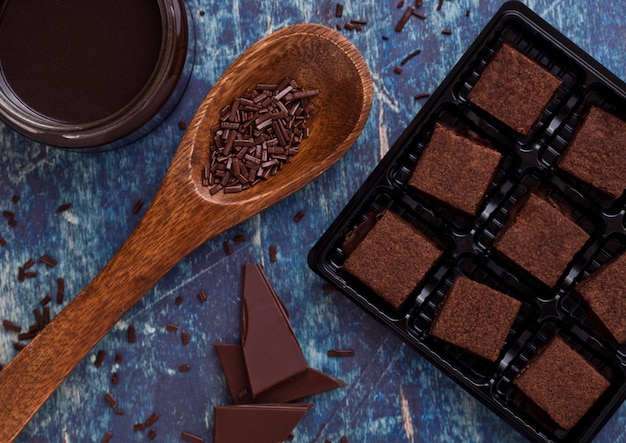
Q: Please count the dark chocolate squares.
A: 8